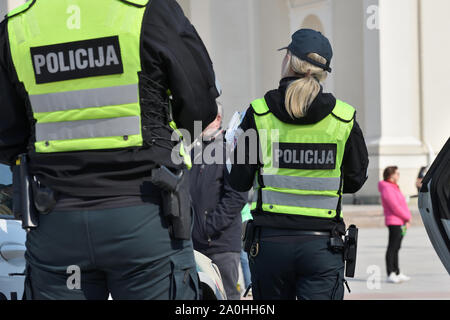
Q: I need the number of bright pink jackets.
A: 1